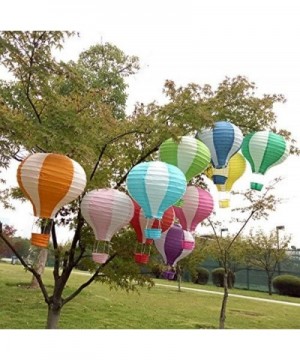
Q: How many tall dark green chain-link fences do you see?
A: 1